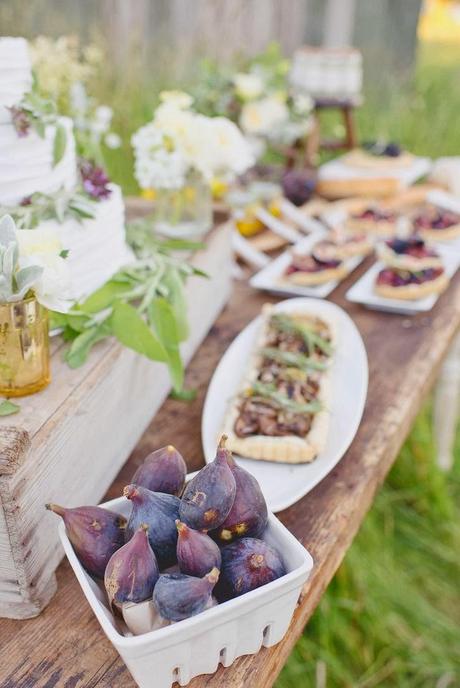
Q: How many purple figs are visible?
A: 9